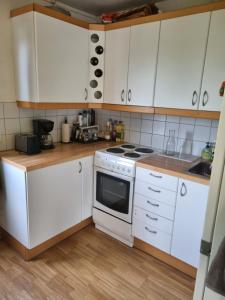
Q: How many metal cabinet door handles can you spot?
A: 7